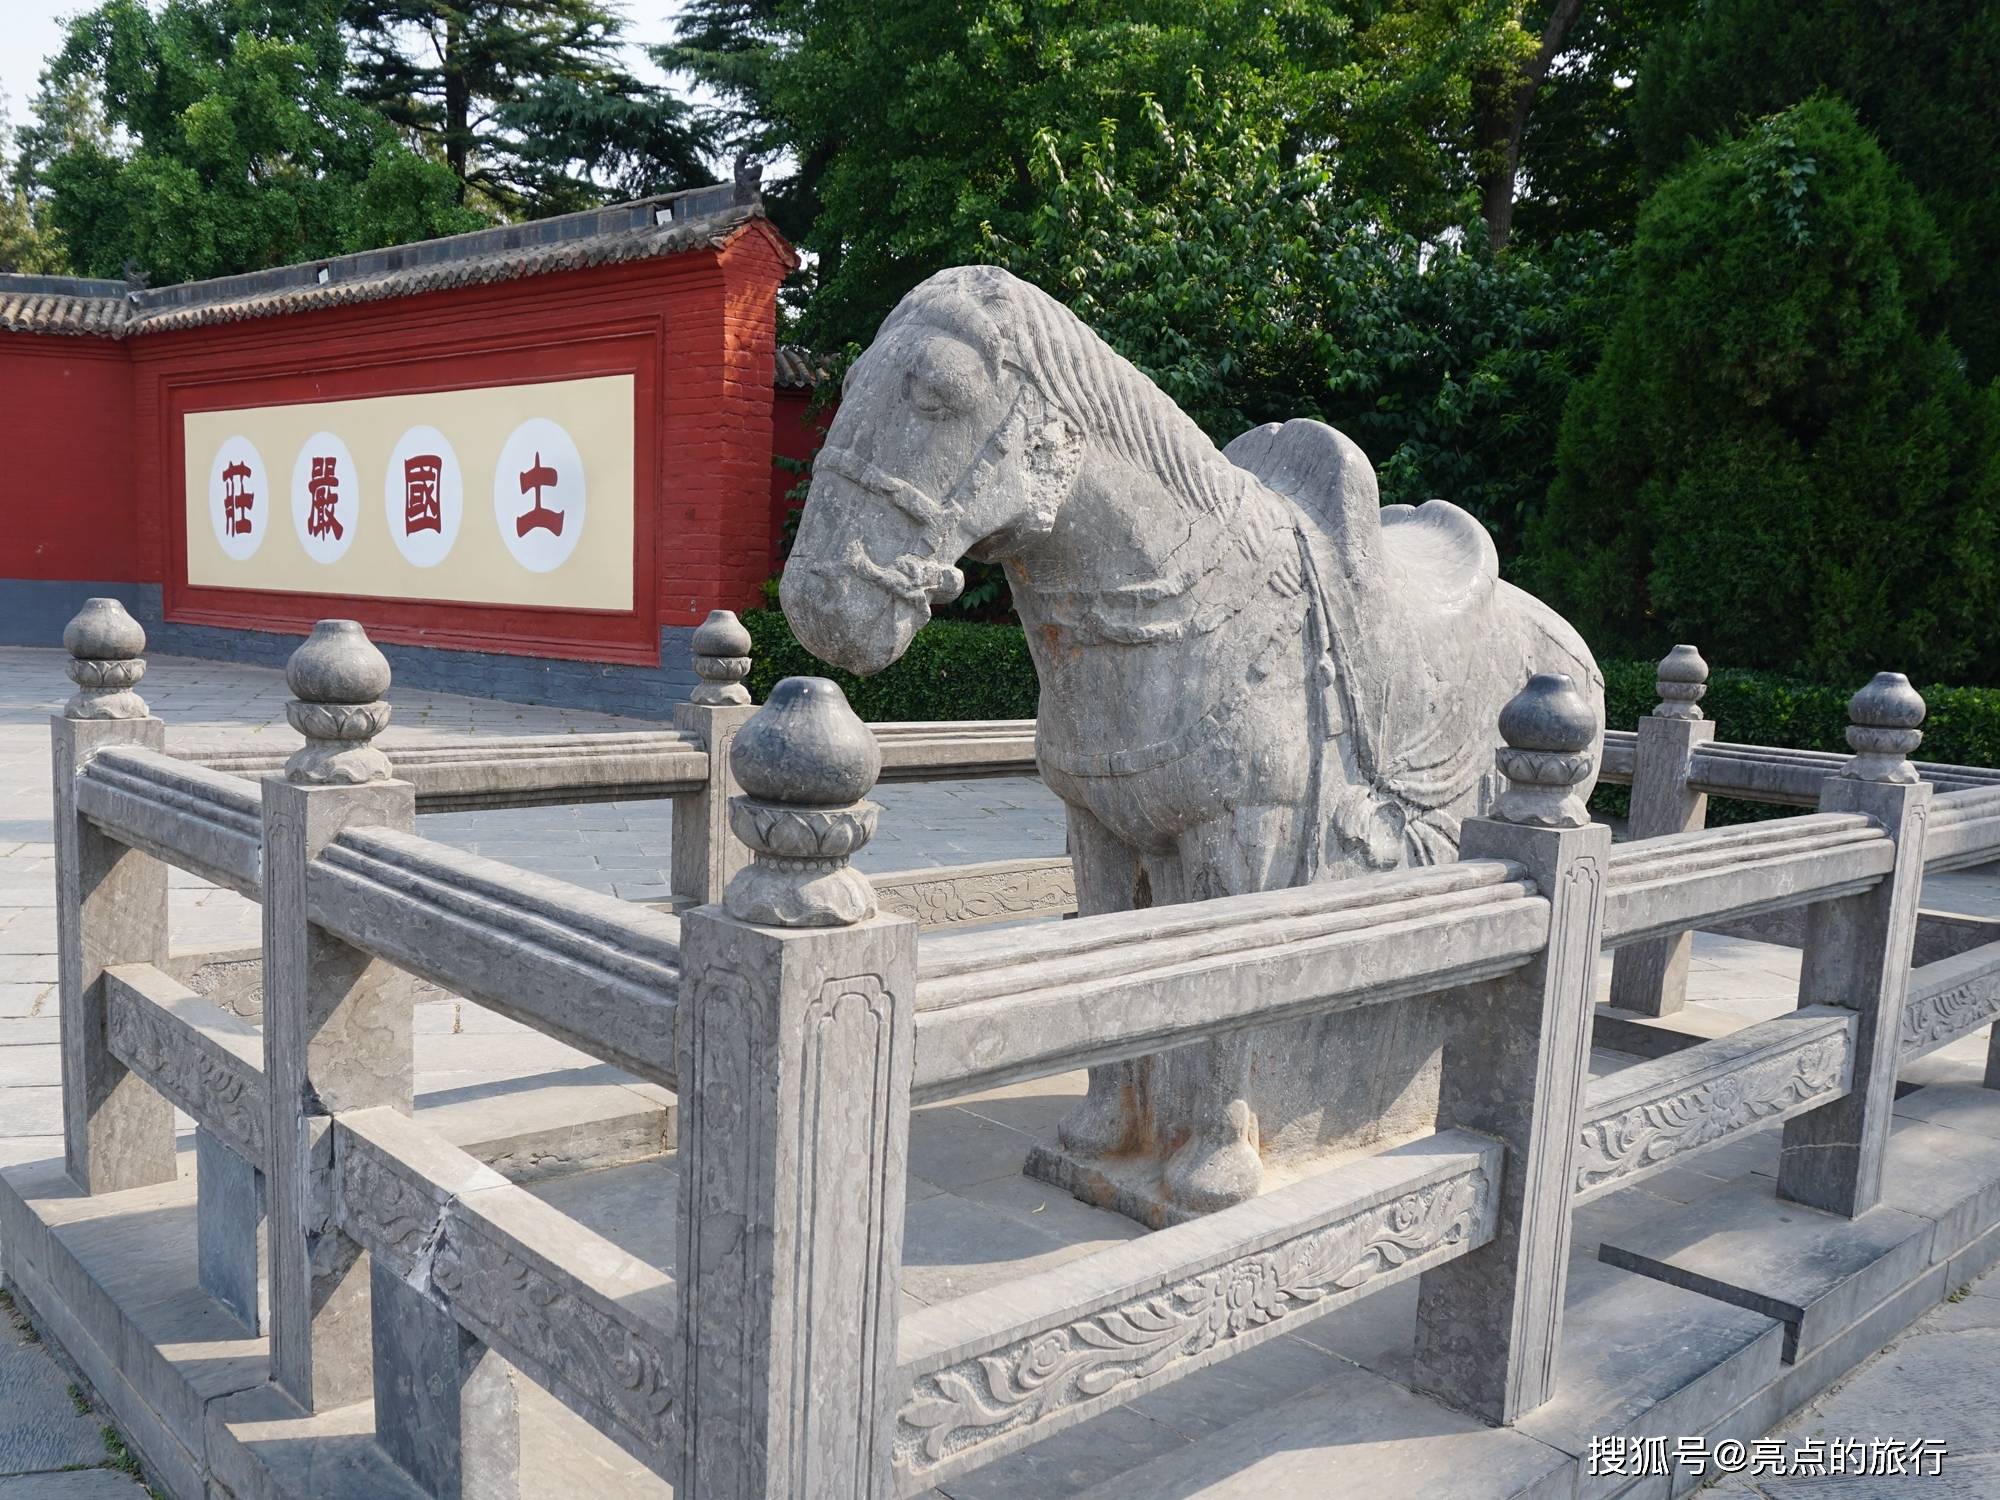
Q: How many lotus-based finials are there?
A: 7